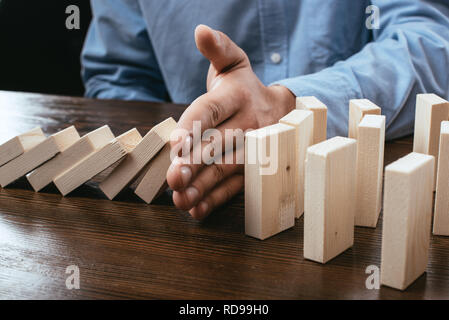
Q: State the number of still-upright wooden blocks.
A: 9